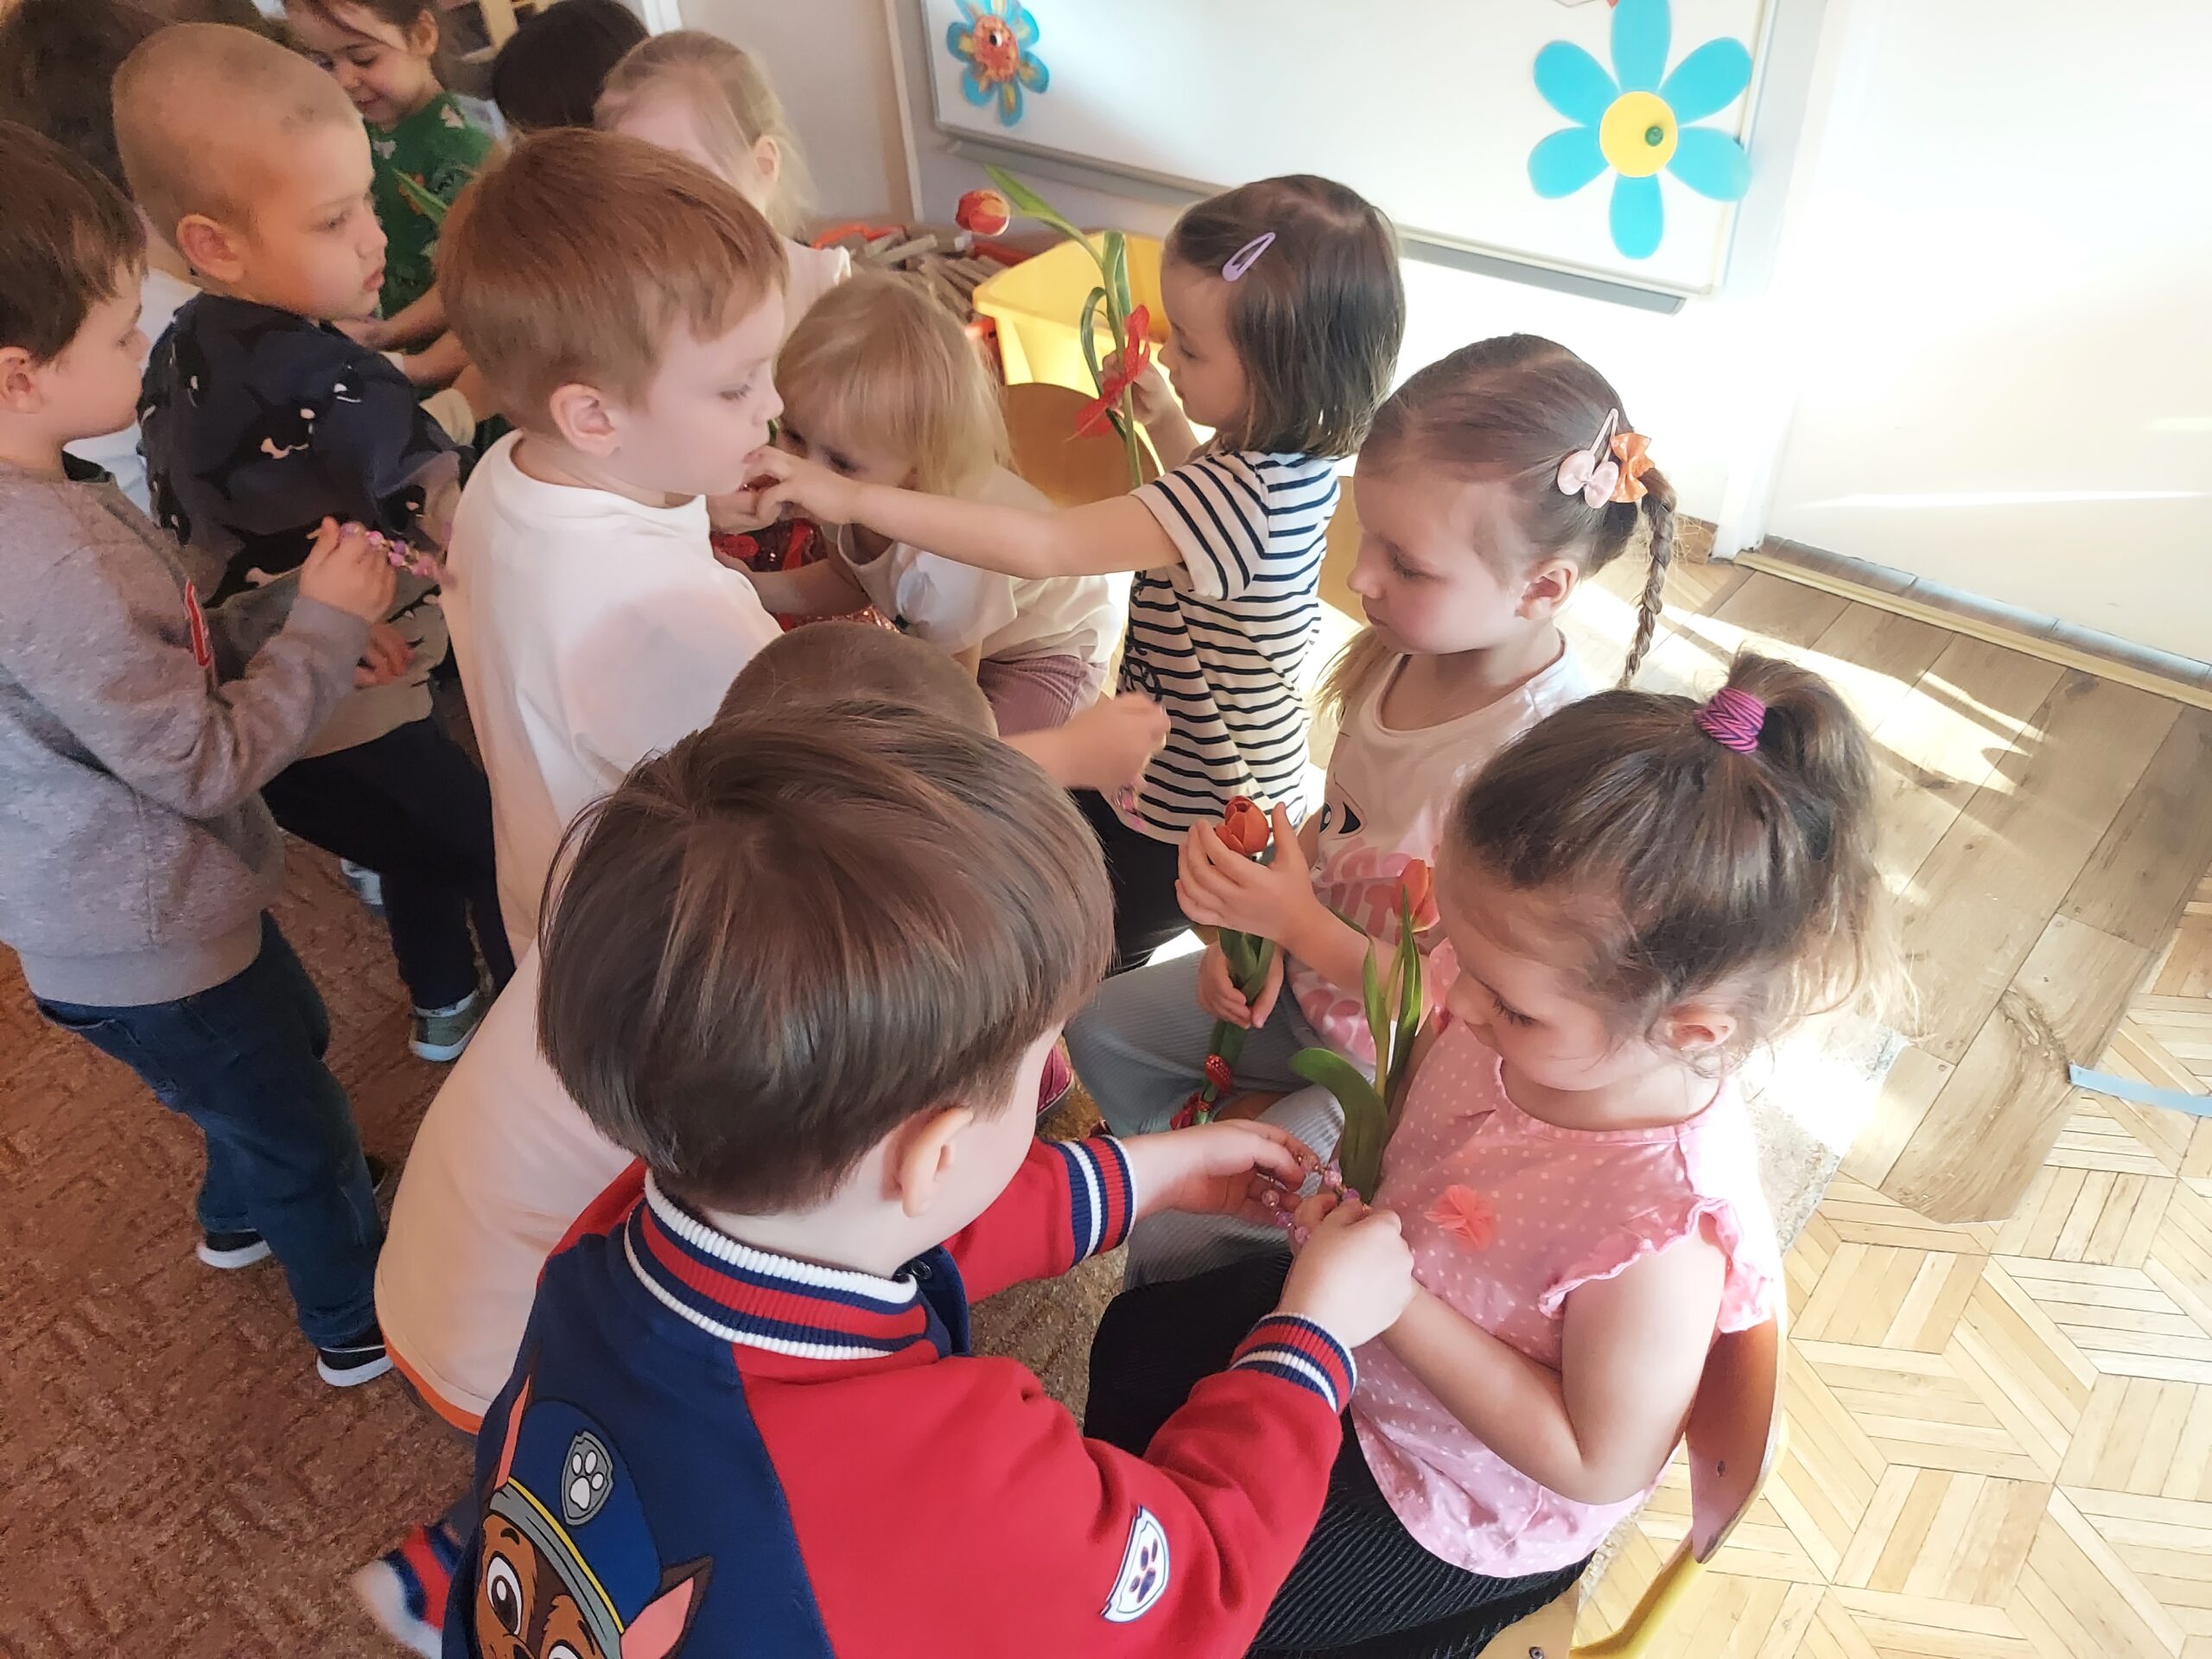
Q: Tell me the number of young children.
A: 13